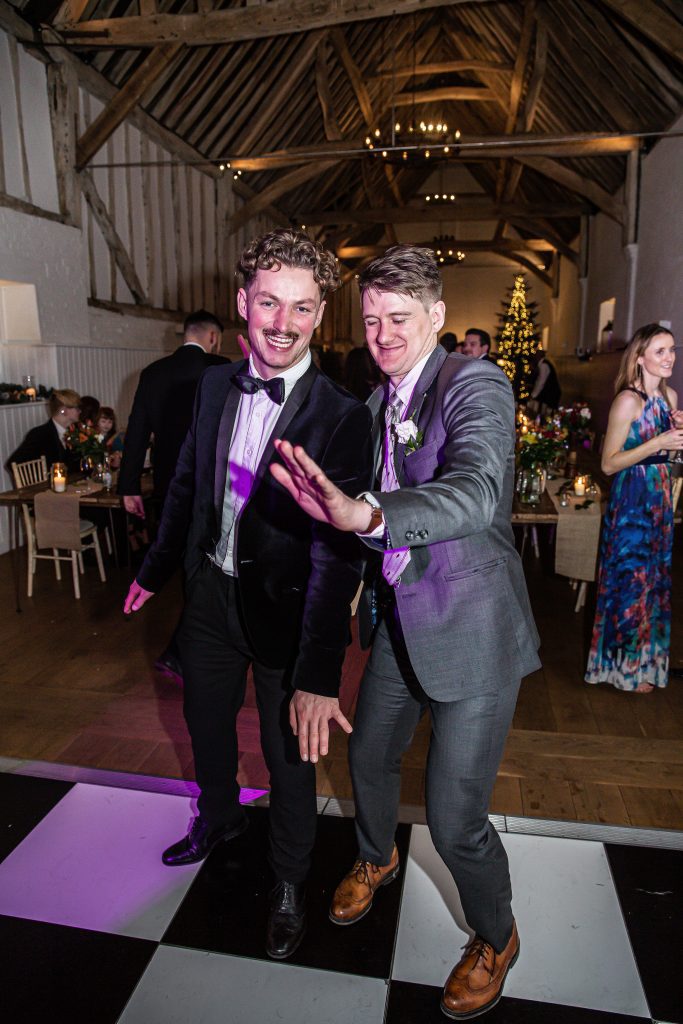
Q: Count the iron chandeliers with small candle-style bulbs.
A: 3